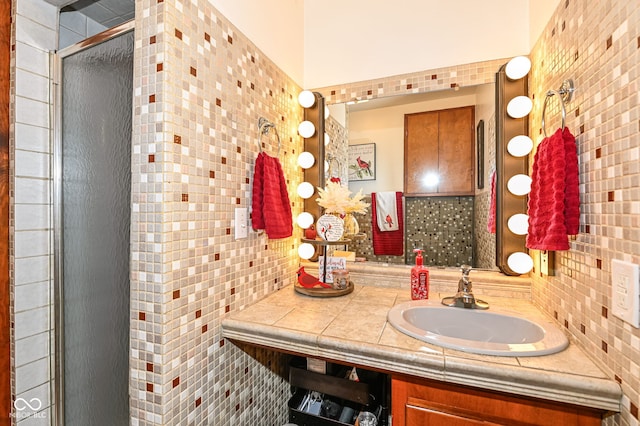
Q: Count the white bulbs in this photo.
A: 12